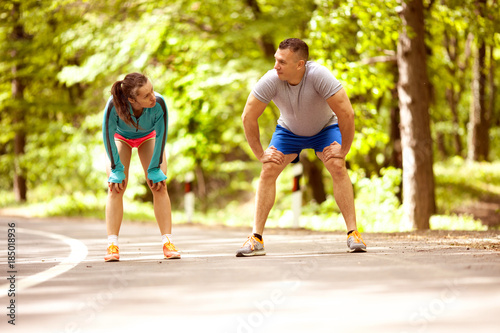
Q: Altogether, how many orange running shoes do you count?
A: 2